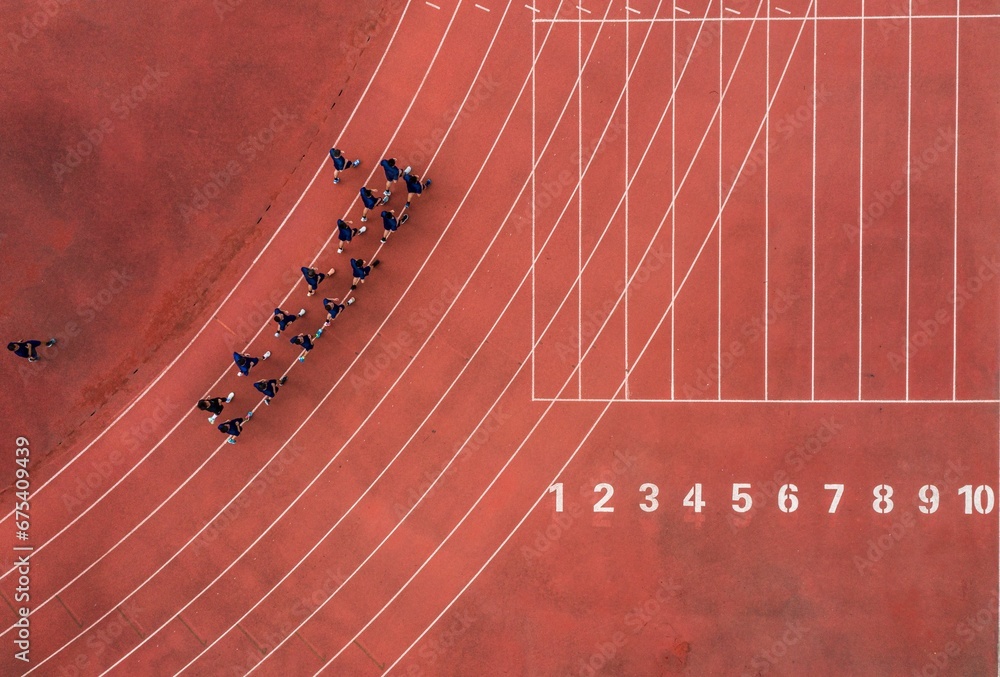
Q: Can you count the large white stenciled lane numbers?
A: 10